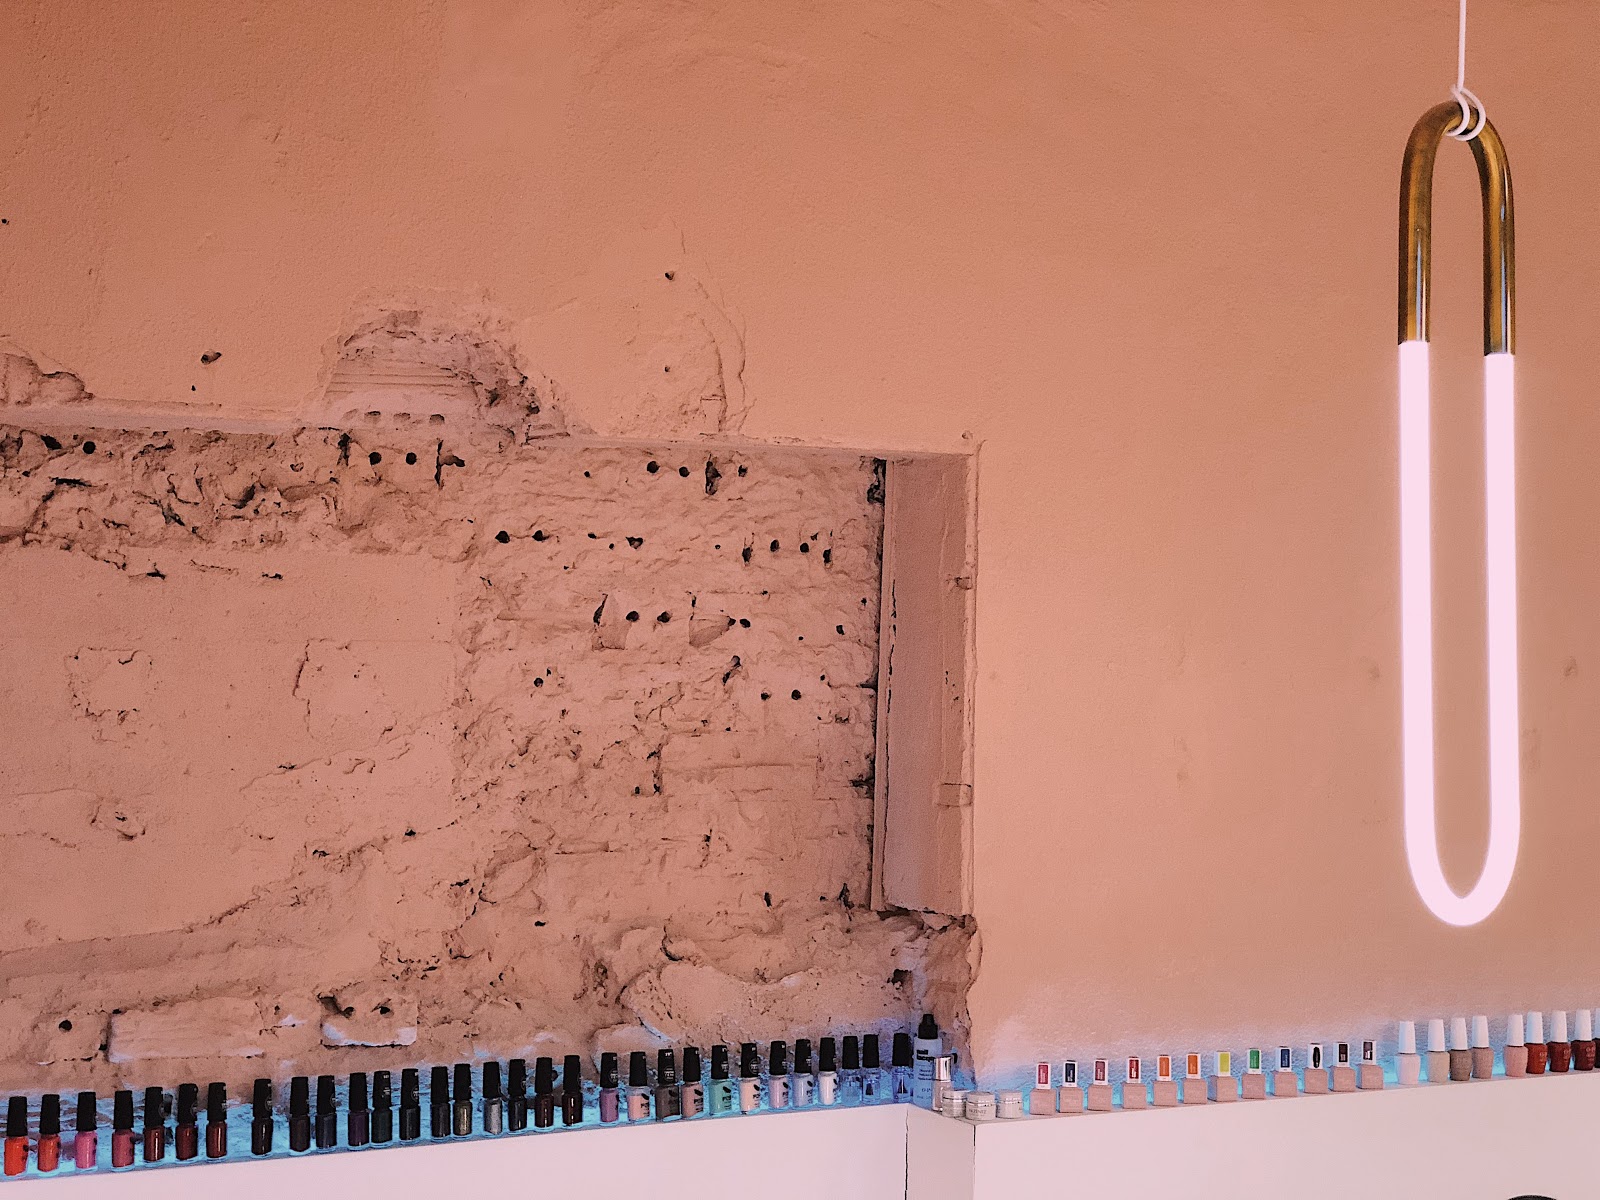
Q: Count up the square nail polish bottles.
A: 12